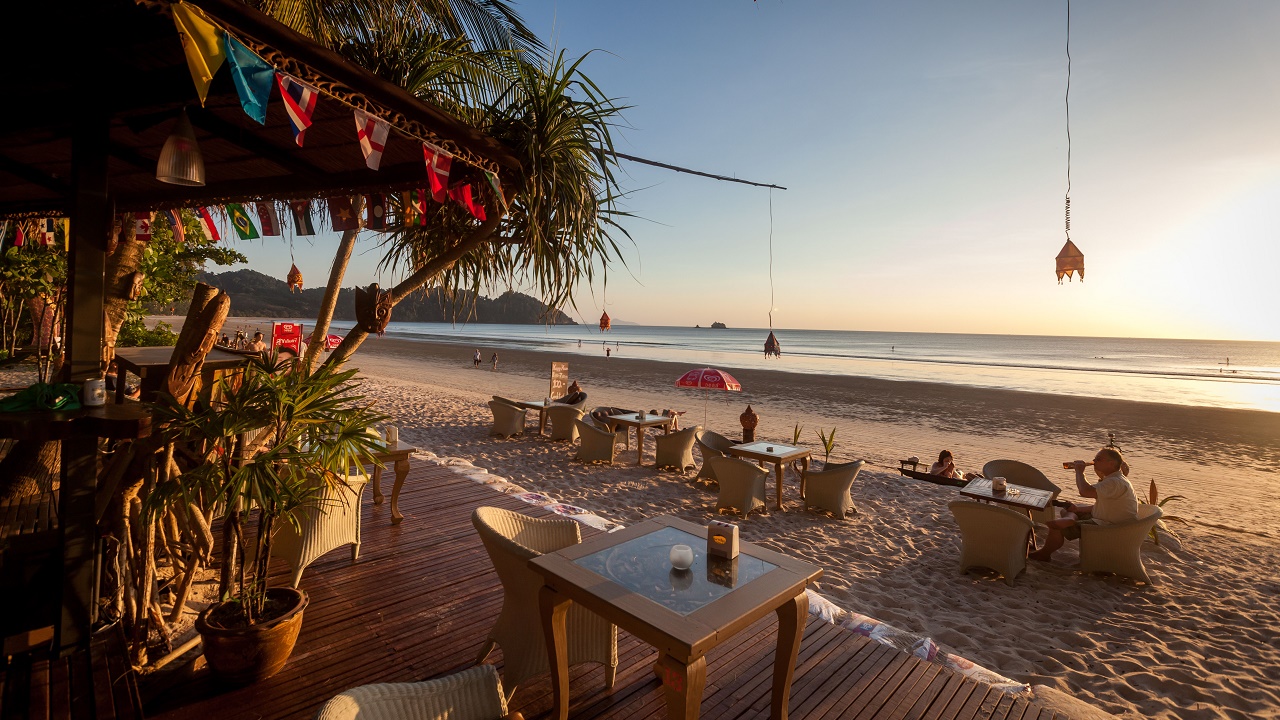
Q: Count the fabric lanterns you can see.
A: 4